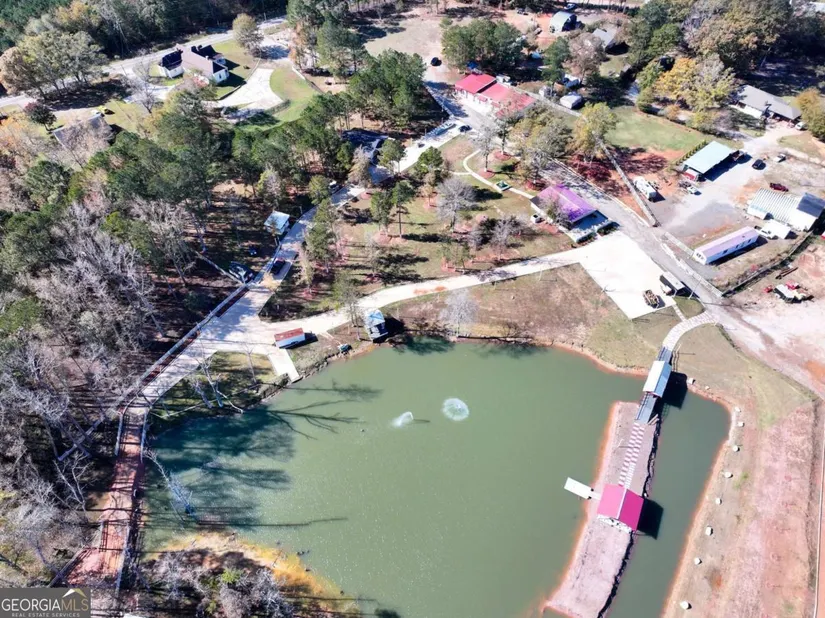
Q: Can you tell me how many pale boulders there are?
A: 10